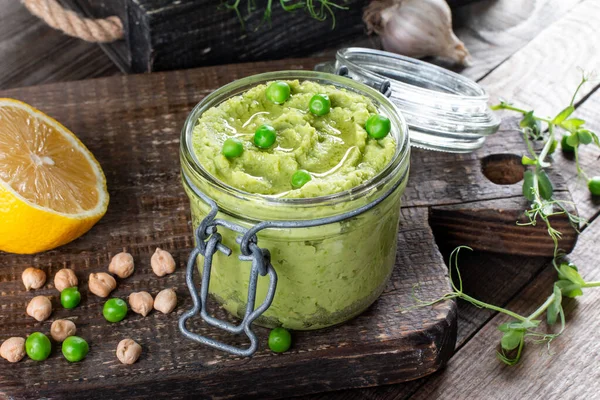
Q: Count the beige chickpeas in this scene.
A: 11